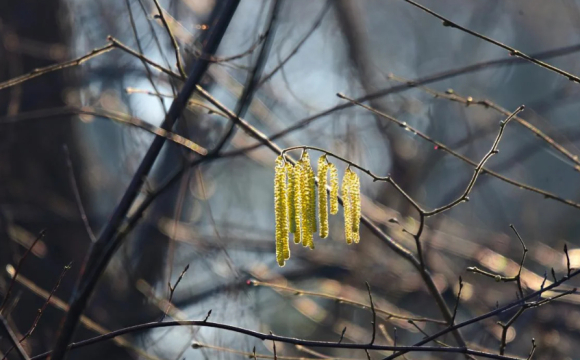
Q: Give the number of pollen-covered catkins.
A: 11